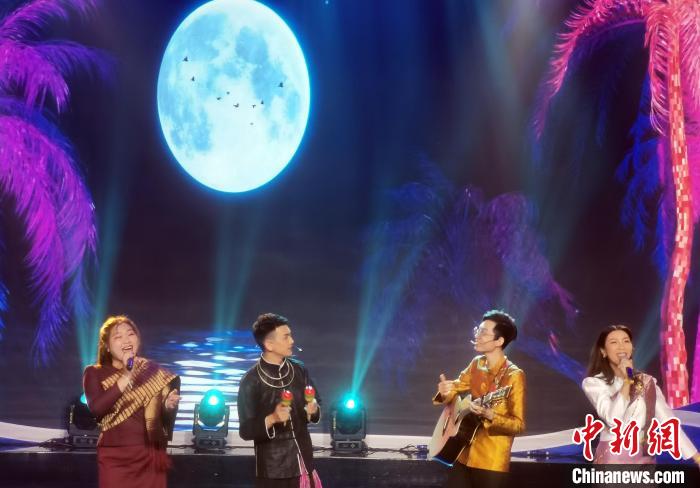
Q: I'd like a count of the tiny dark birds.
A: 9